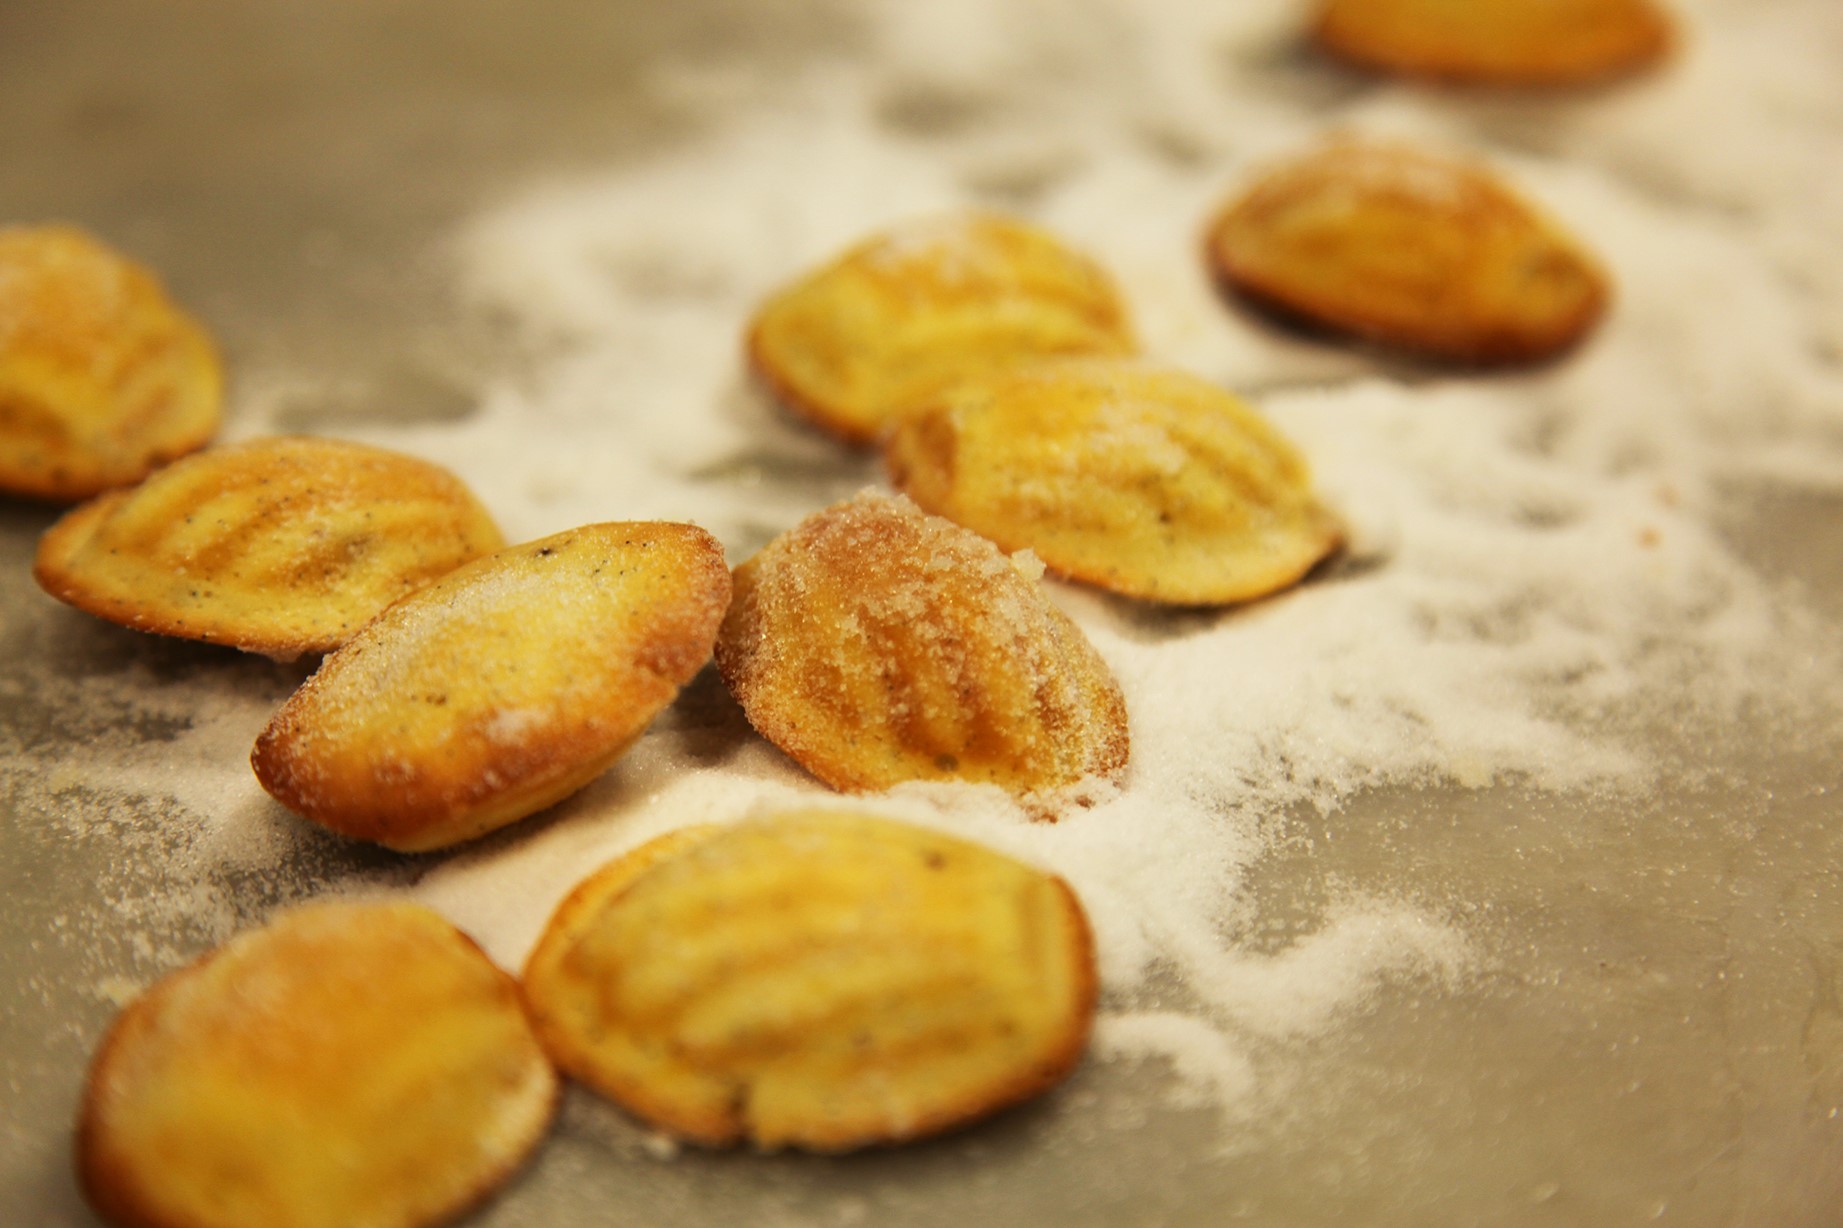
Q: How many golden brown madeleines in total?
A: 10